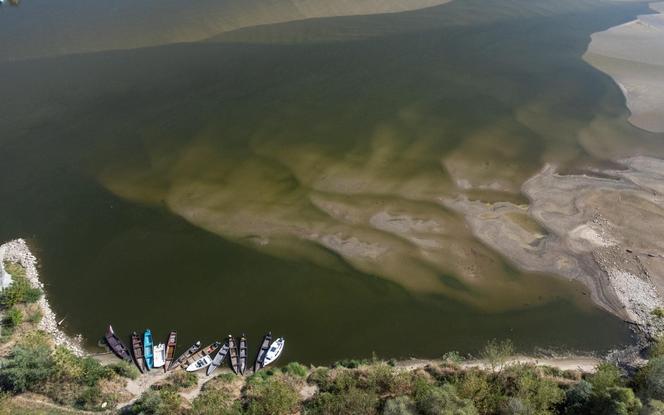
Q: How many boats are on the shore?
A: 13